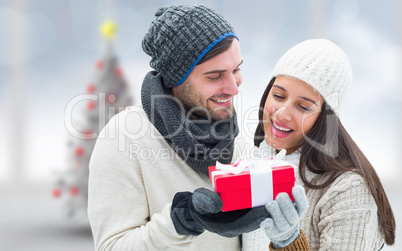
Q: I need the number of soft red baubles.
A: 9